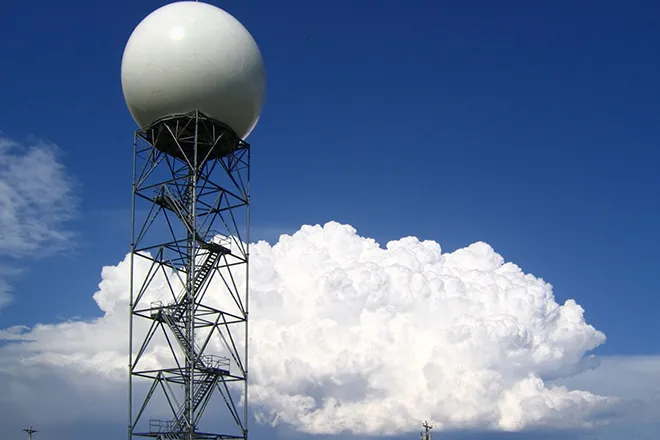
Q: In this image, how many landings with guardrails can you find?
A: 5